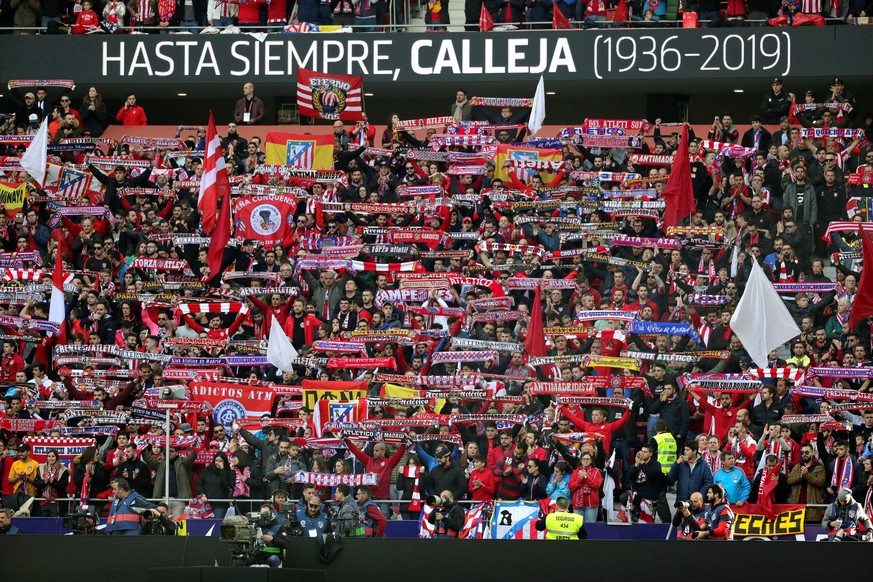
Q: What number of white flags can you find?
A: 4